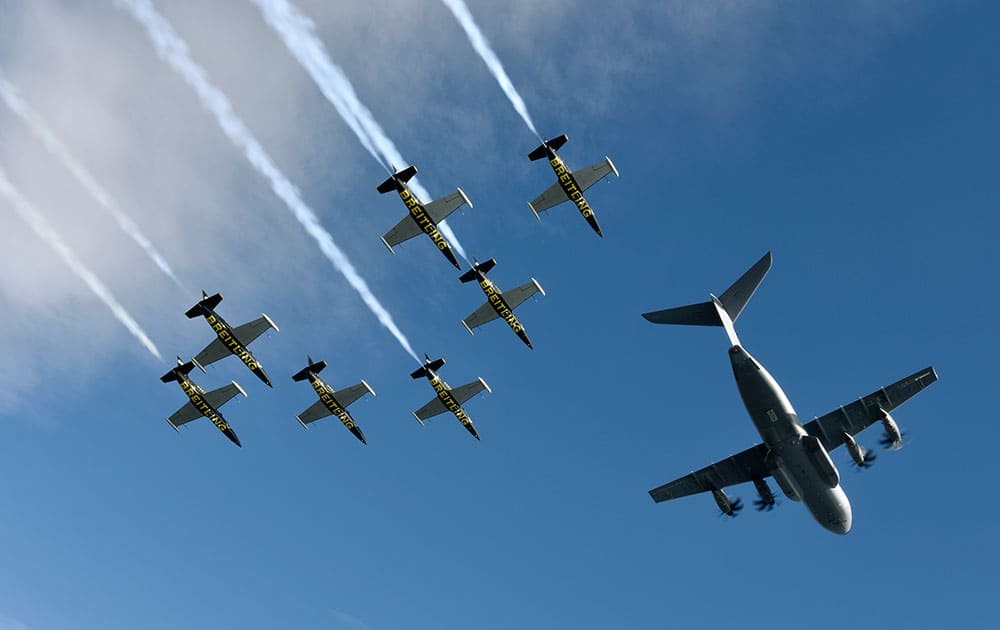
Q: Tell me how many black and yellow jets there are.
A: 7